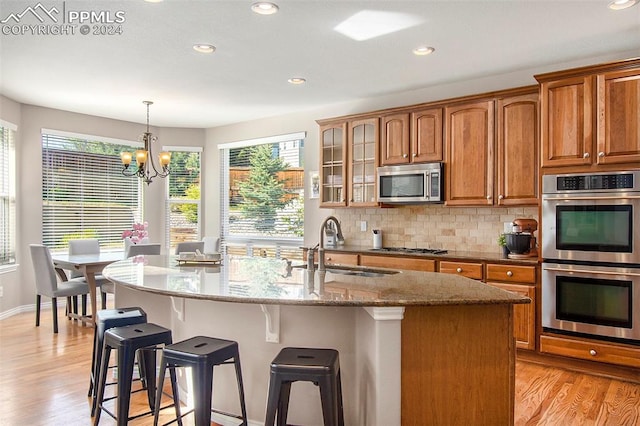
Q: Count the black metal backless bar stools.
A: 4